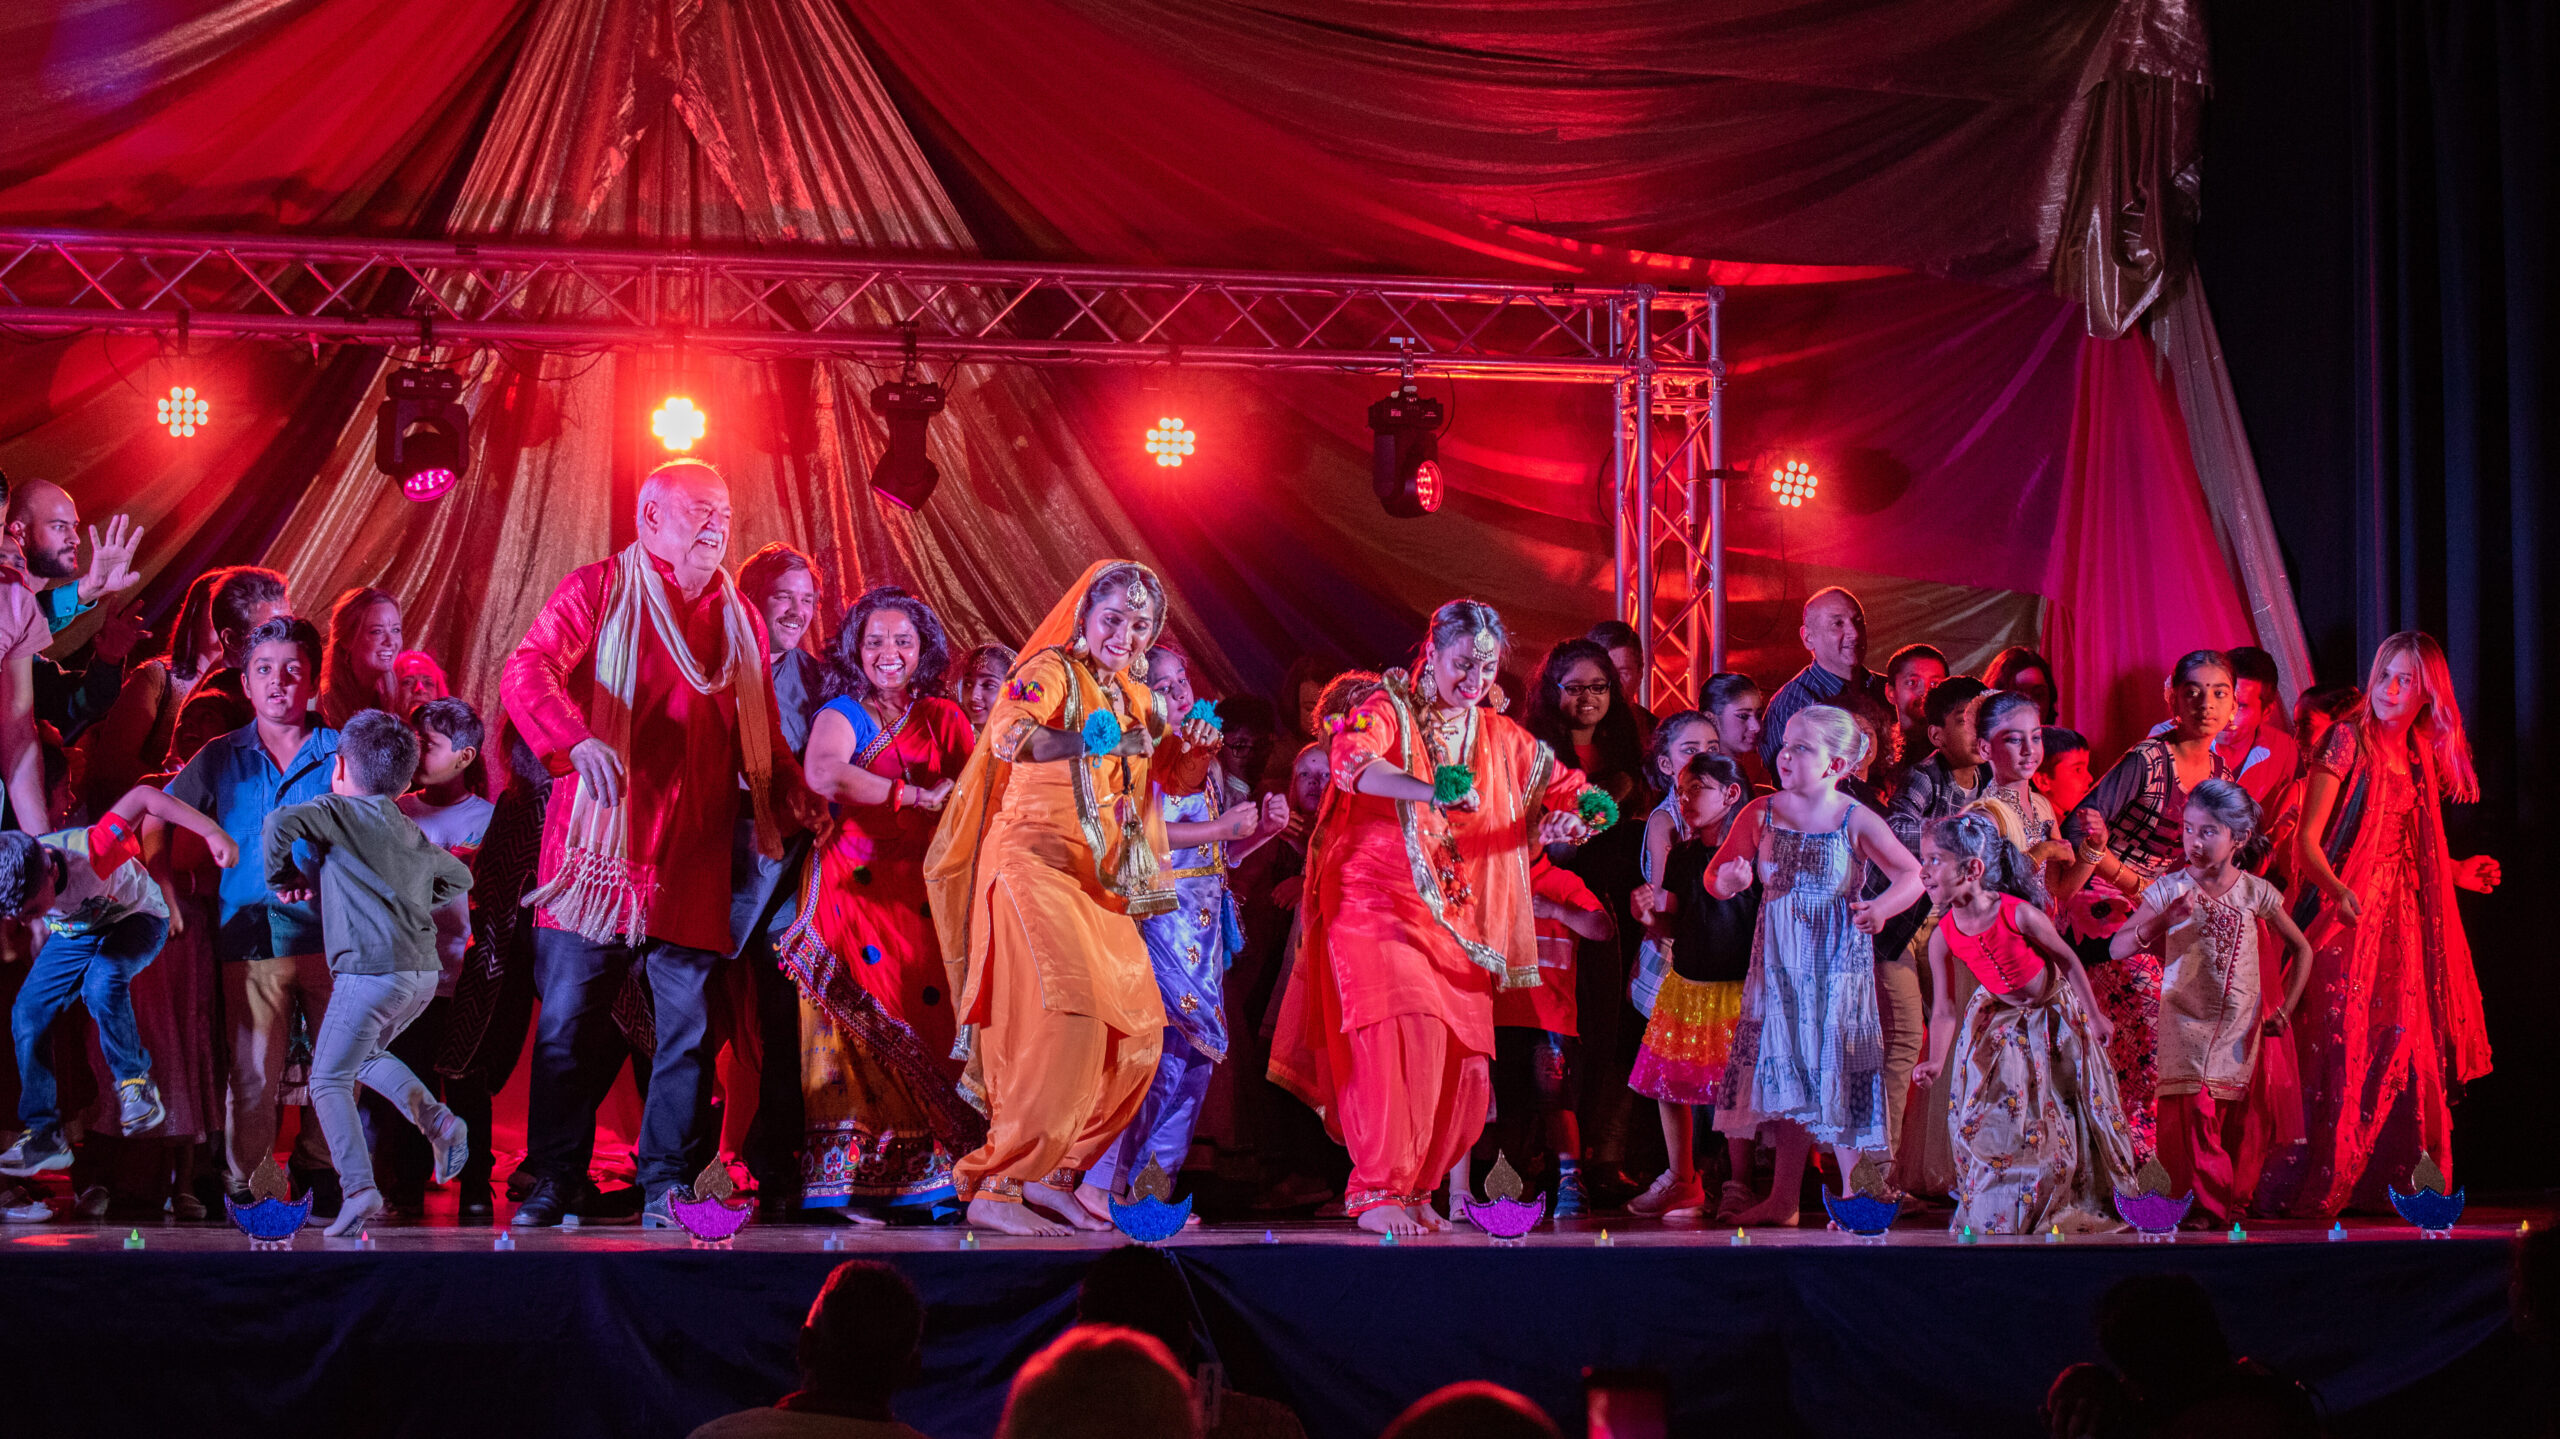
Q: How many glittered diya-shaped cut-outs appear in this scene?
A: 7